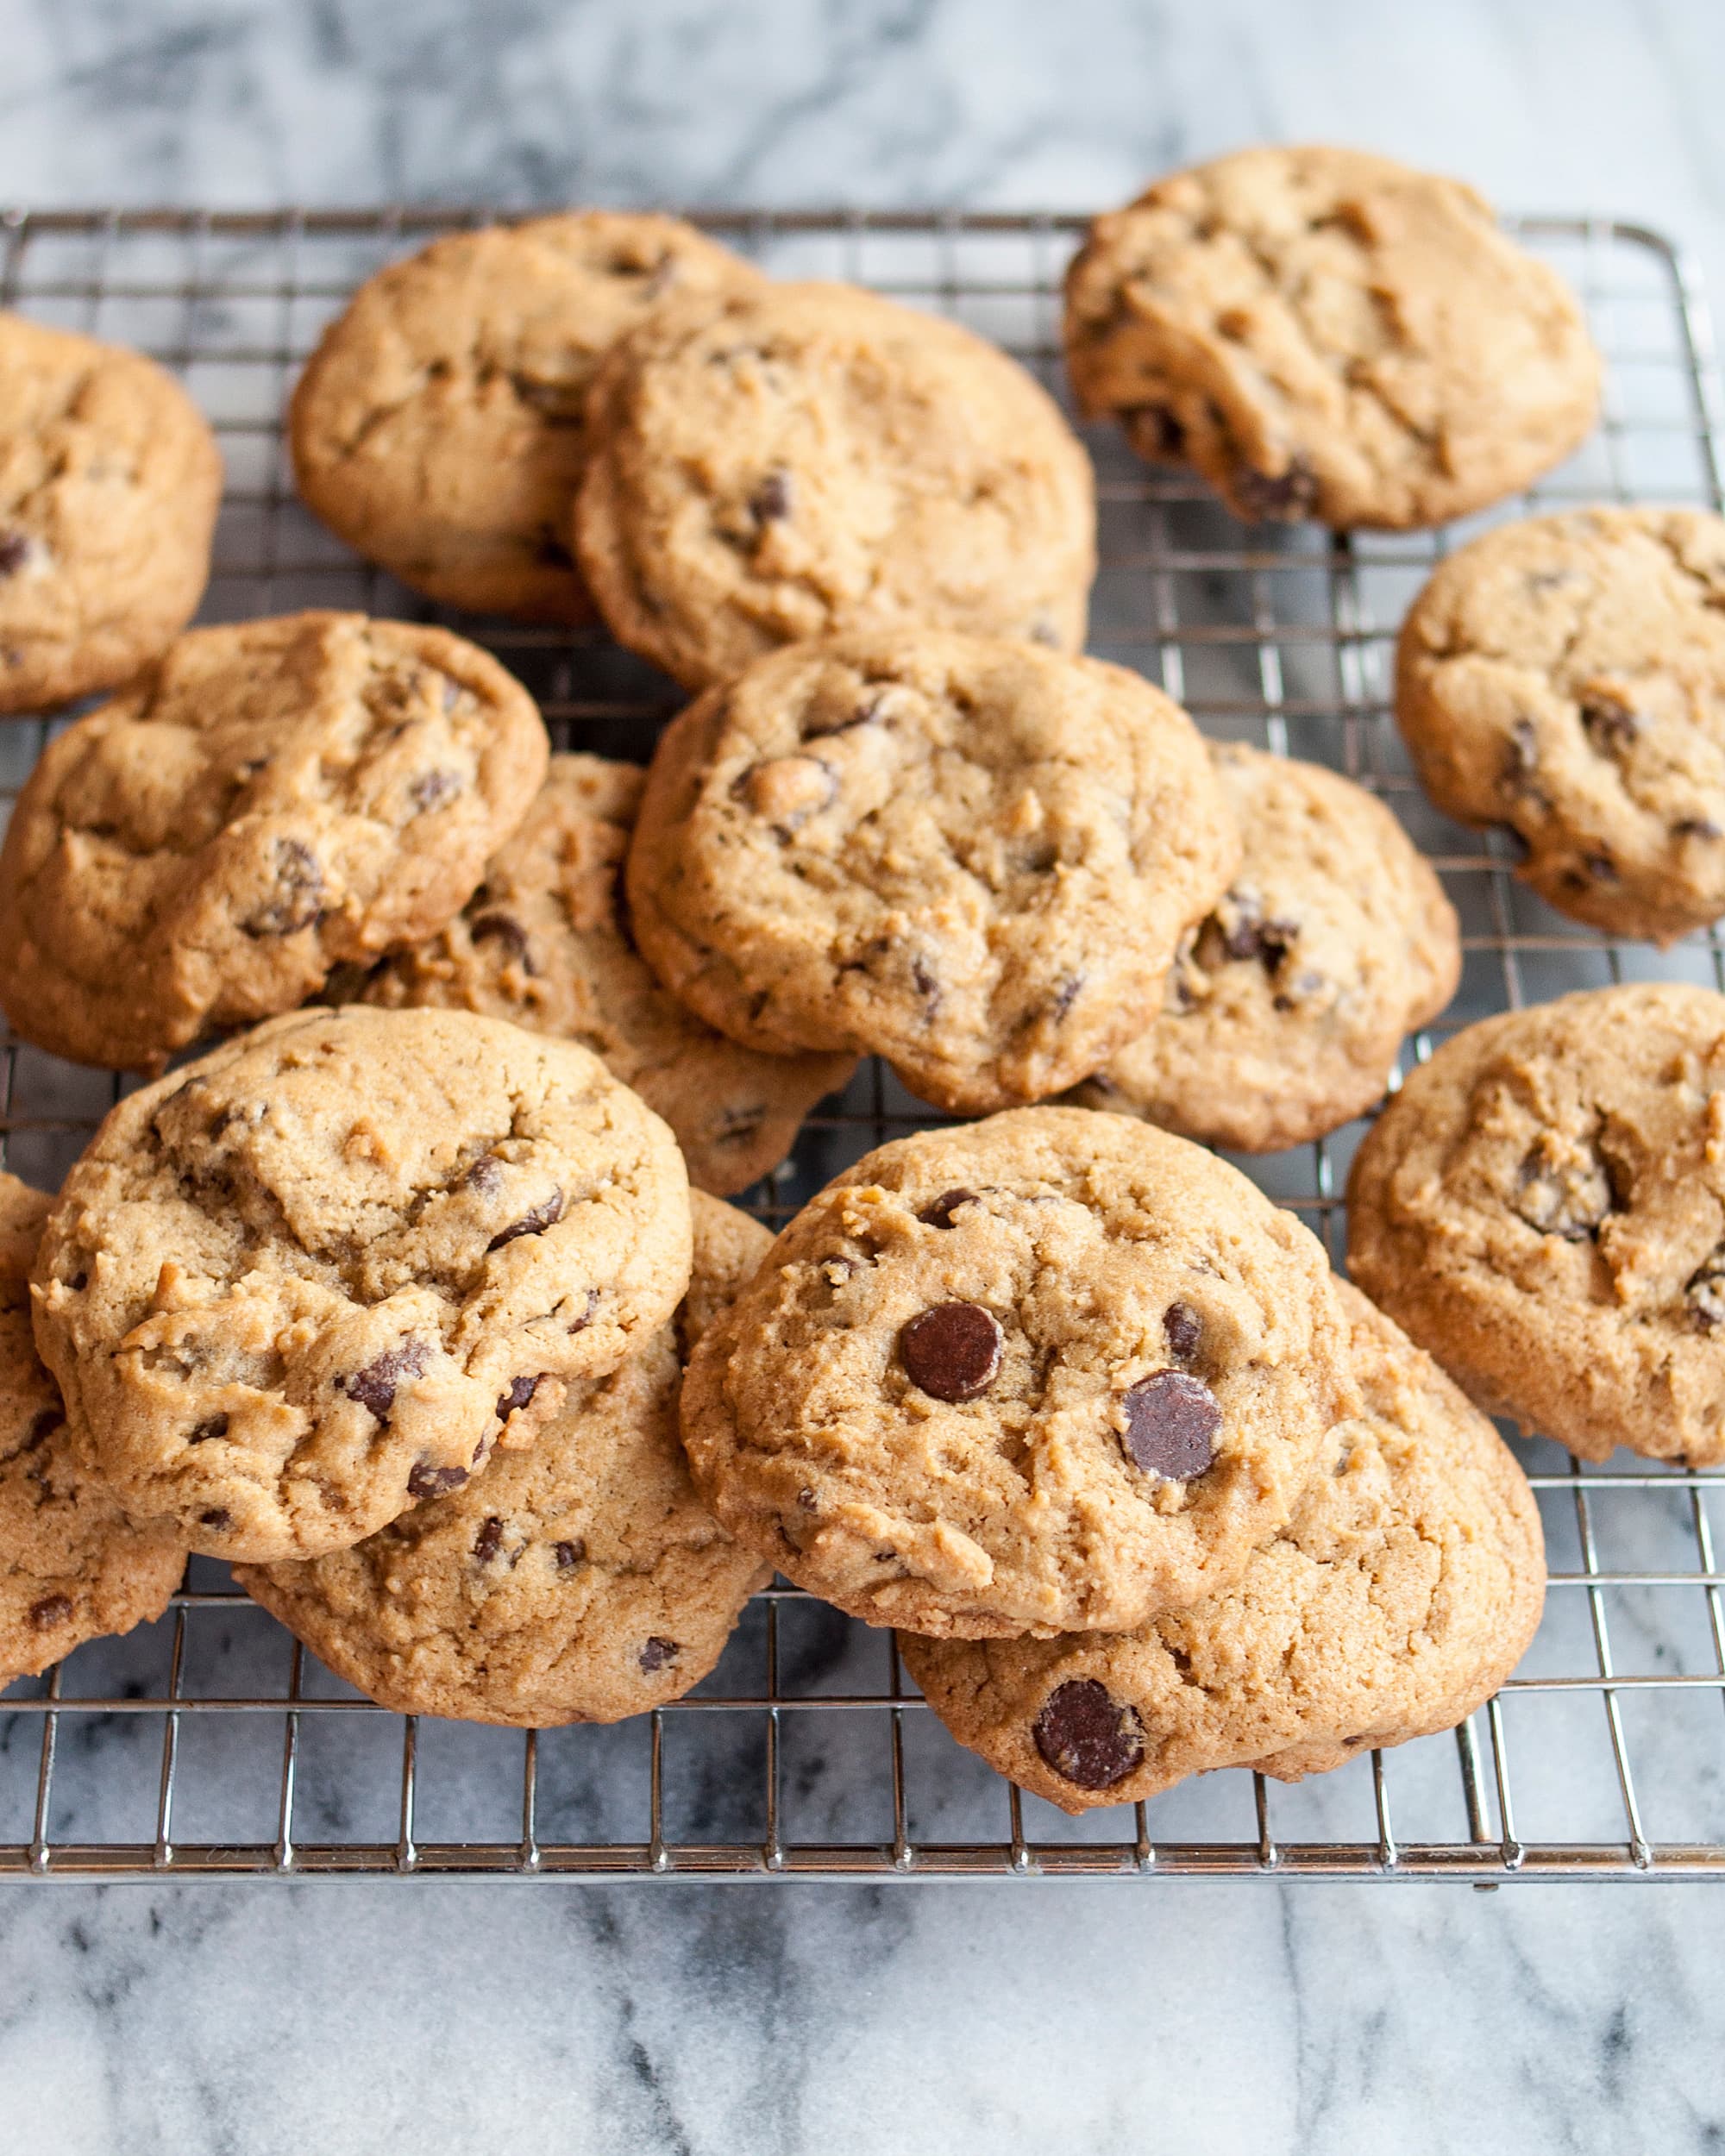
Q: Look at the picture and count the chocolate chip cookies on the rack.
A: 15